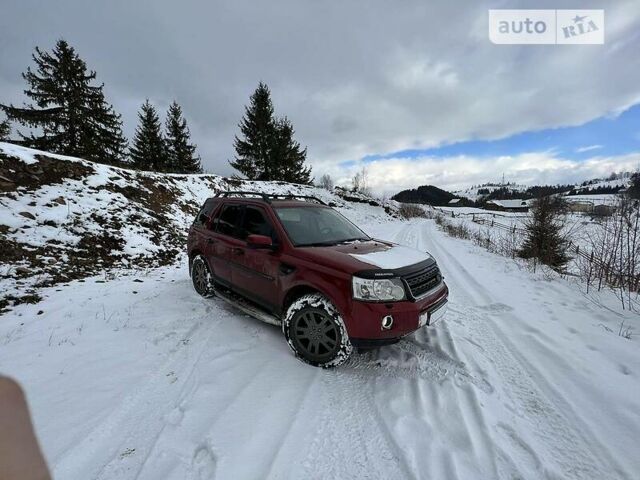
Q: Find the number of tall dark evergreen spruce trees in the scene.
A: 5